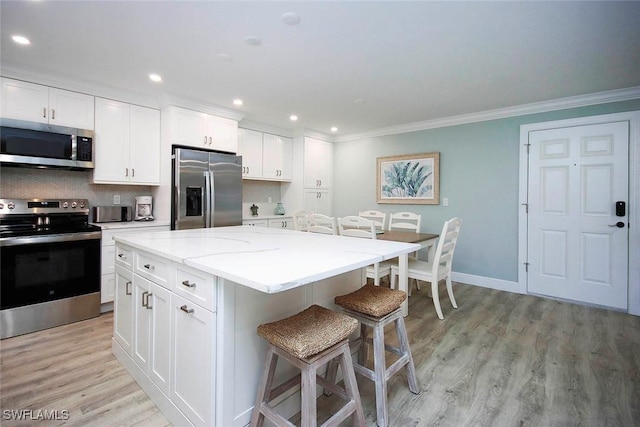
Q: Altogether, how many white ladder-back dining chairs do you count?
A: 6